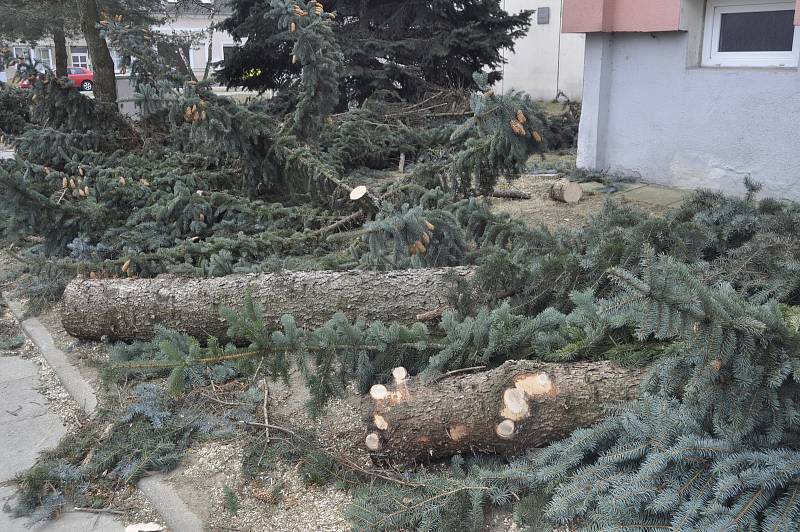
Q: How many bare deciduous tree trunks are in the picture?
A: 2